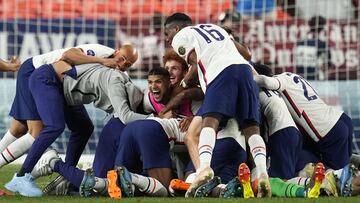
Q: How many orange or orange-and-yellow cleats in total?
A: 4